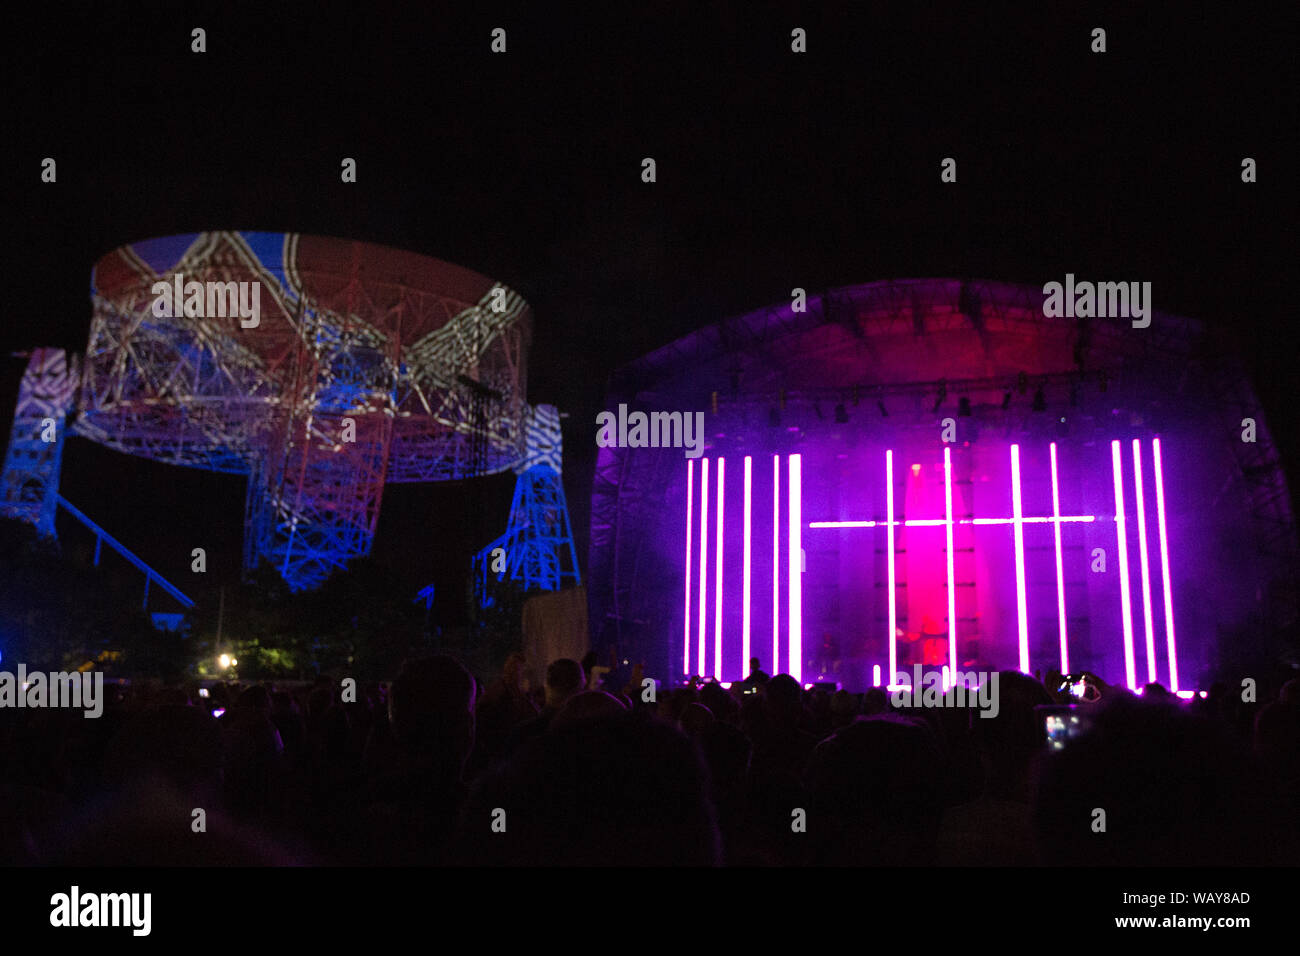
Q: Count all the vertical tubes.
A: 13